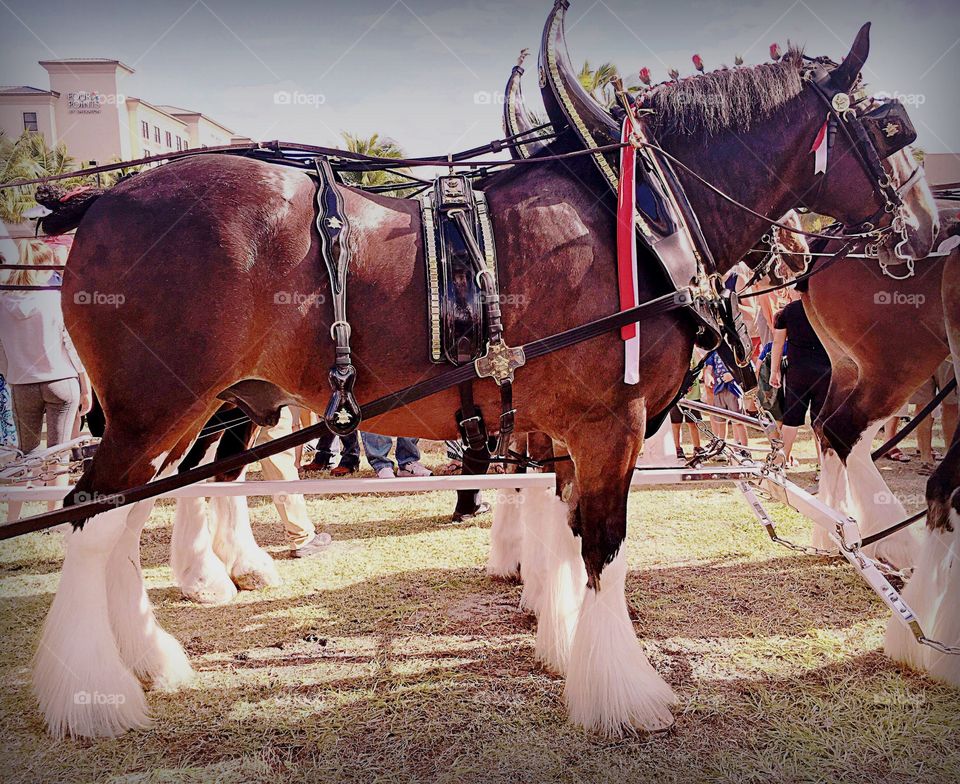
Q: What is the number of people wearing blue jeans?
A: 2